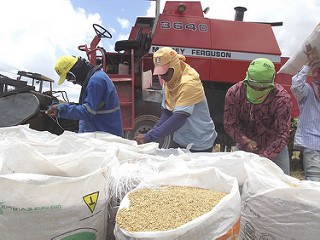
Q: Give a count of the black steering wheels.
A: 1